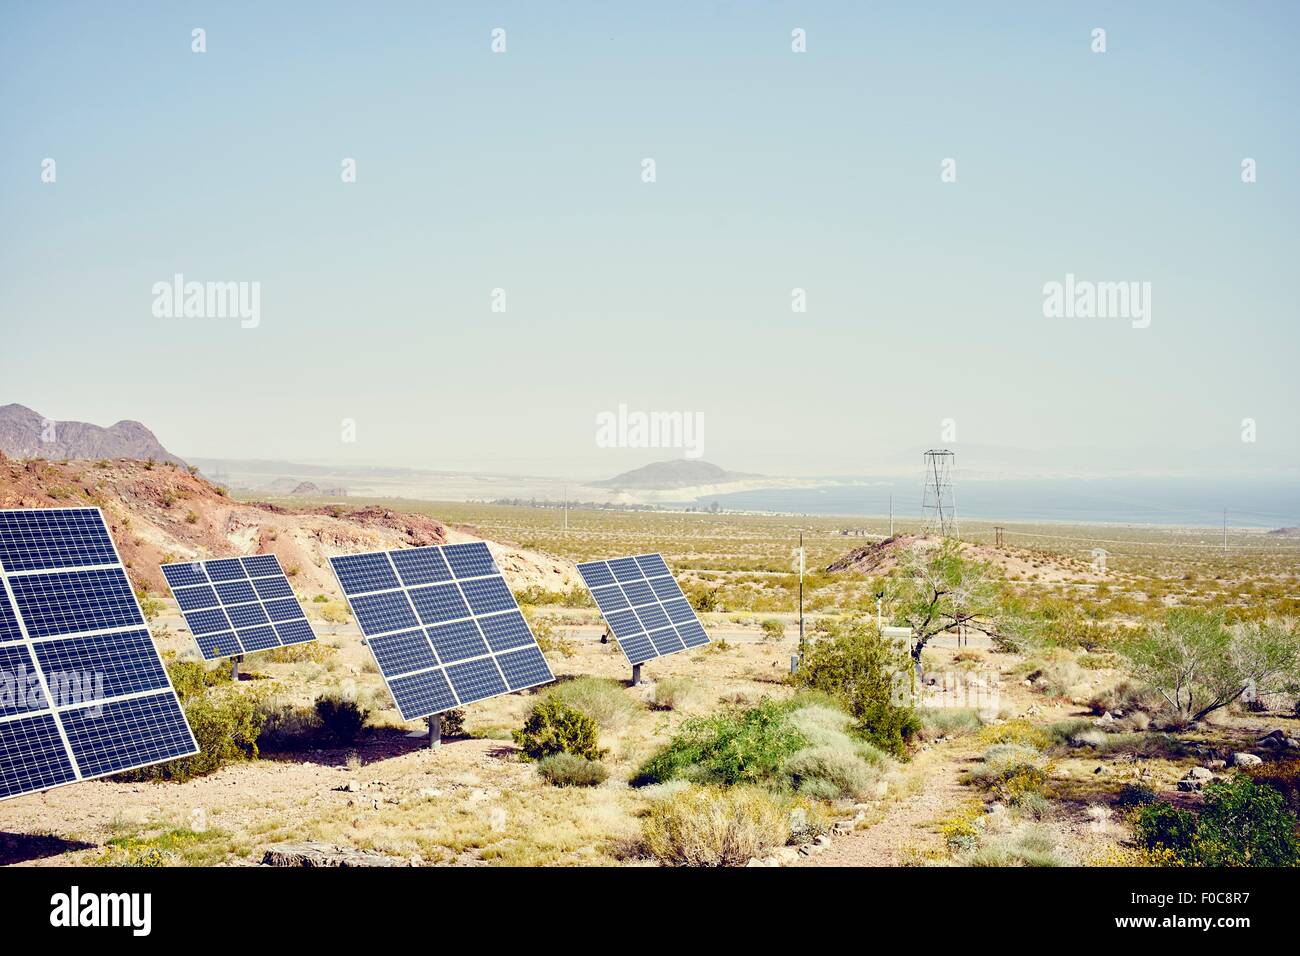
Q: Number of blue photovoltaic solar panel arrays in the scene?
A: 4